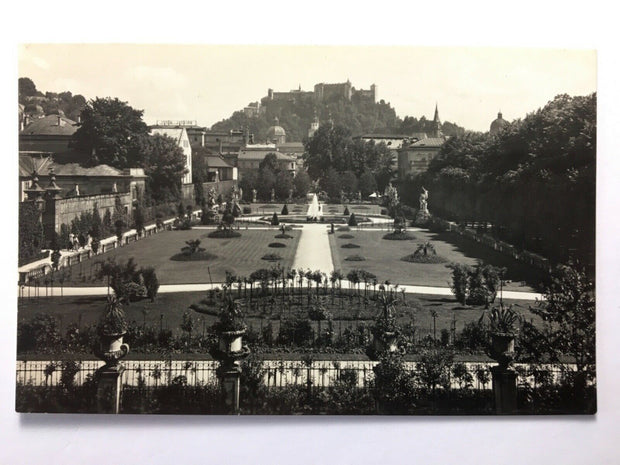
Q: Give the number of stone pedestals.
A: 4